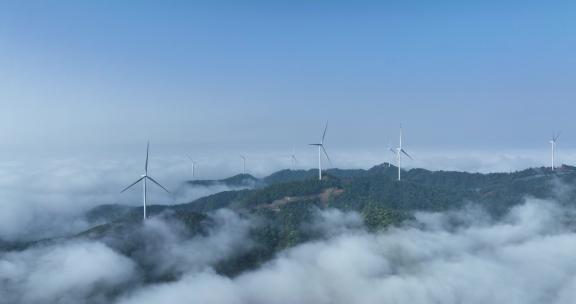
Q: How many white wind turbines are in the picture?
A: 8